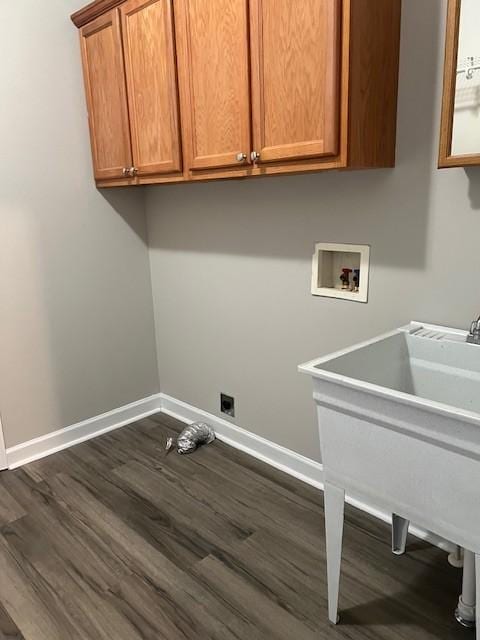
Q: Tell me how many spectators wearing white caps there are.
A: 0